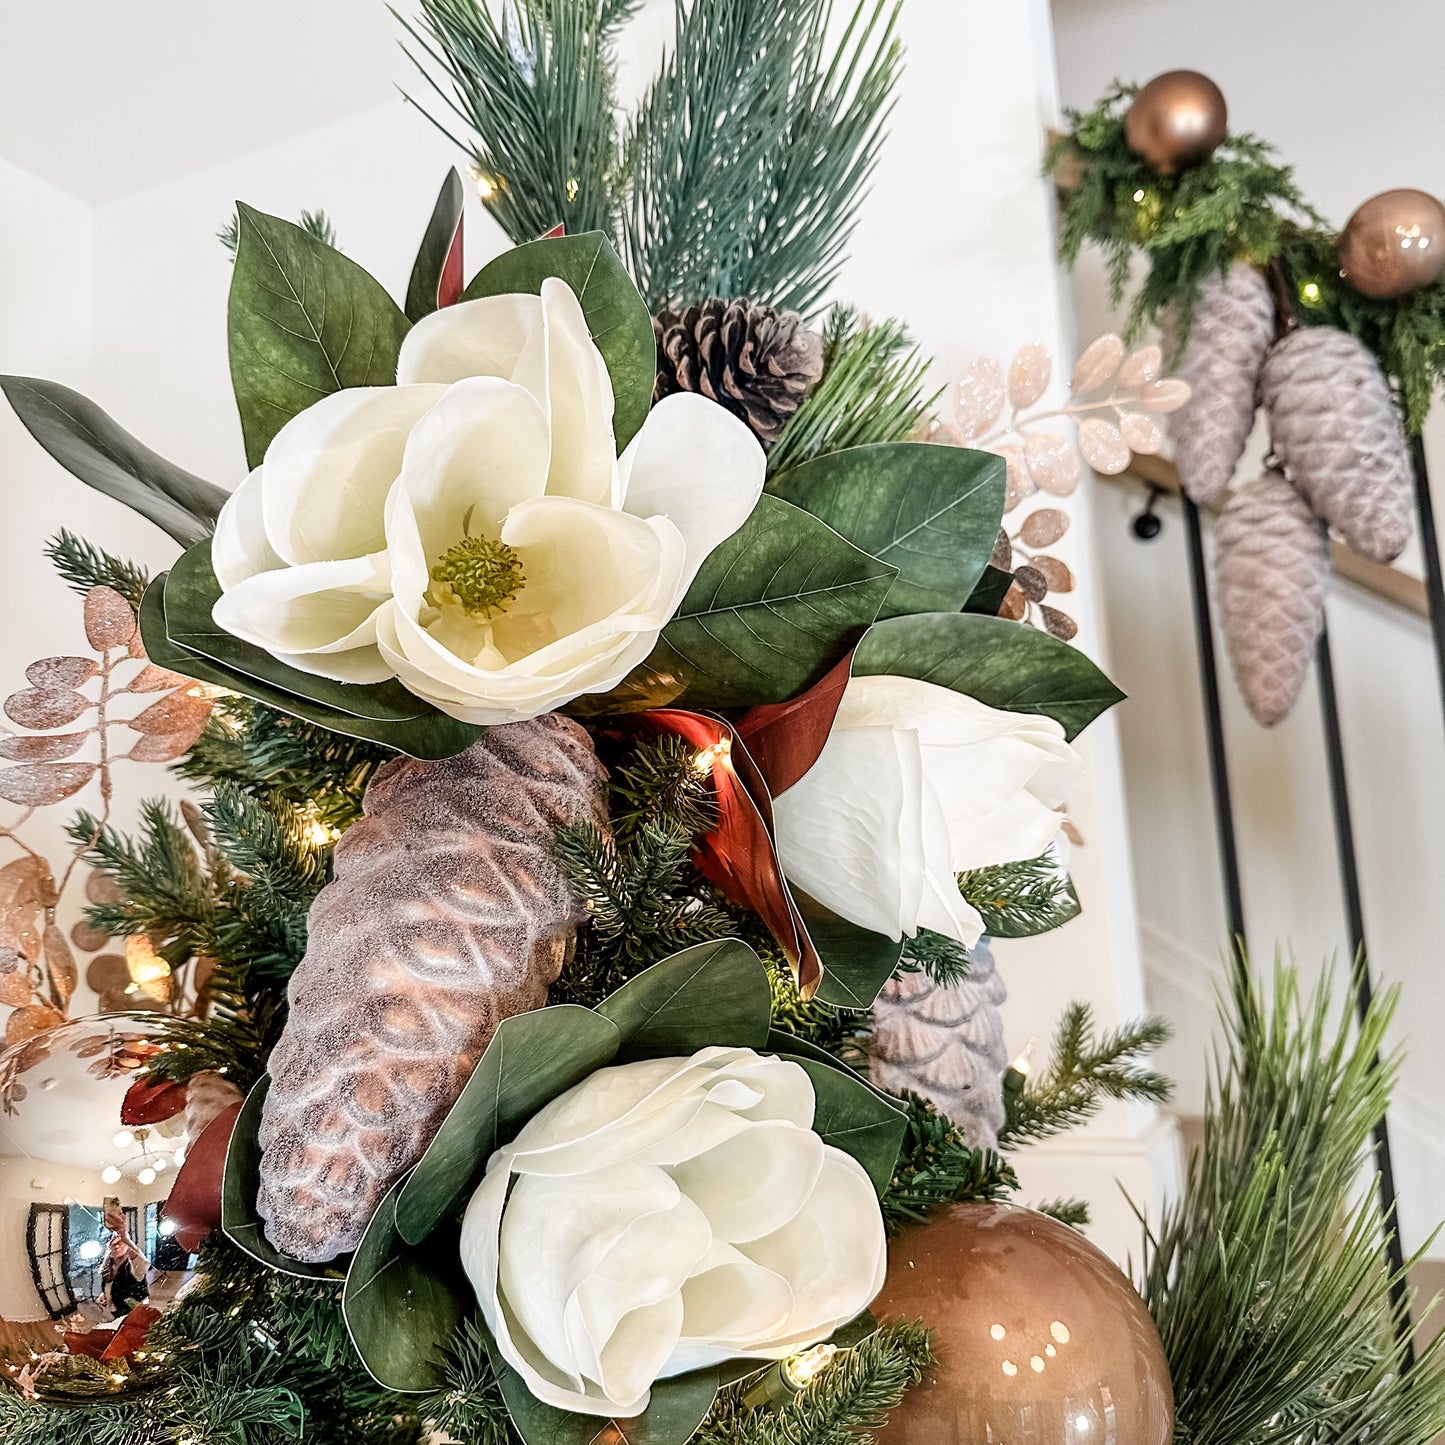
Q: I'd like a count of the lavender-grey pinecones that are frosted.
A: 5